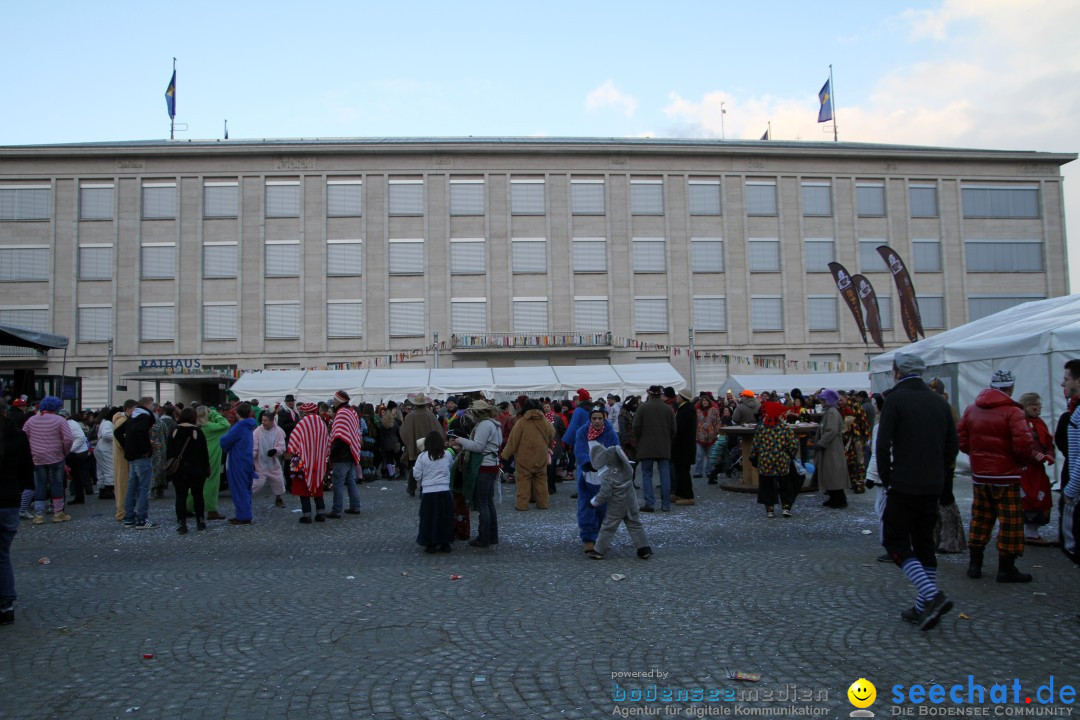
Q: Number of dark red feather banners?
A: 3